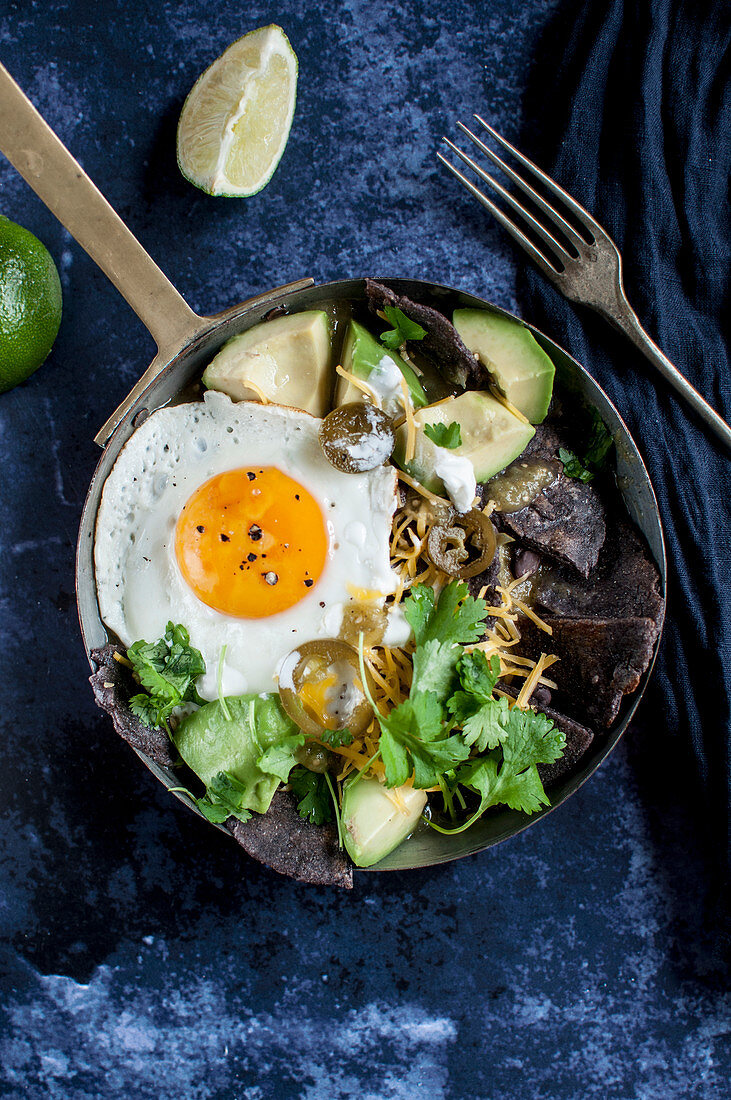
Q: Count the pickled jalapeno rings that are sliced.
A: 3